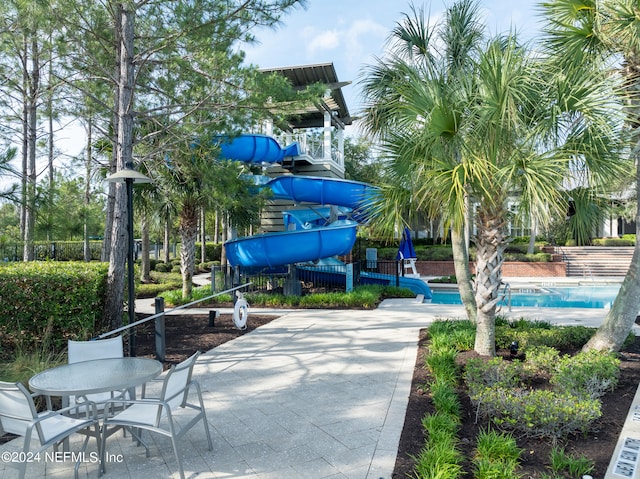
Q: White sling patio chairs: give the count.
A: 3